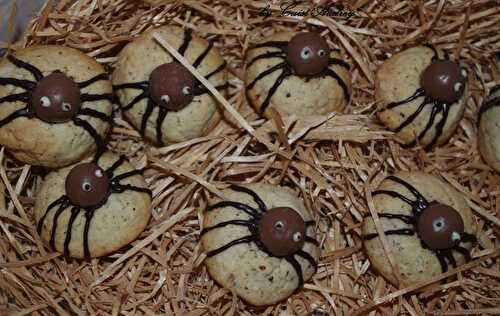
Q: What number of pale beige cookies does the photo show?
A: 8